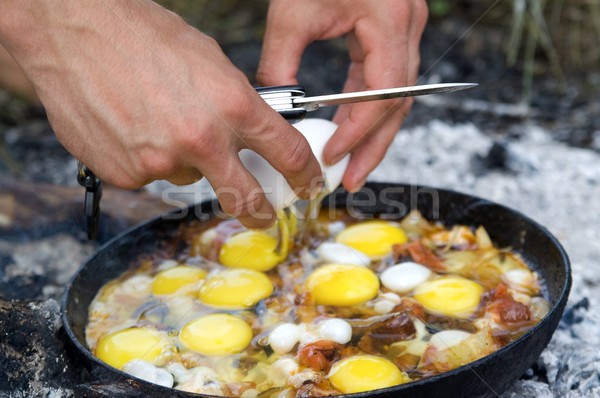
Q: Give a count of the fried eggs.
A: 9